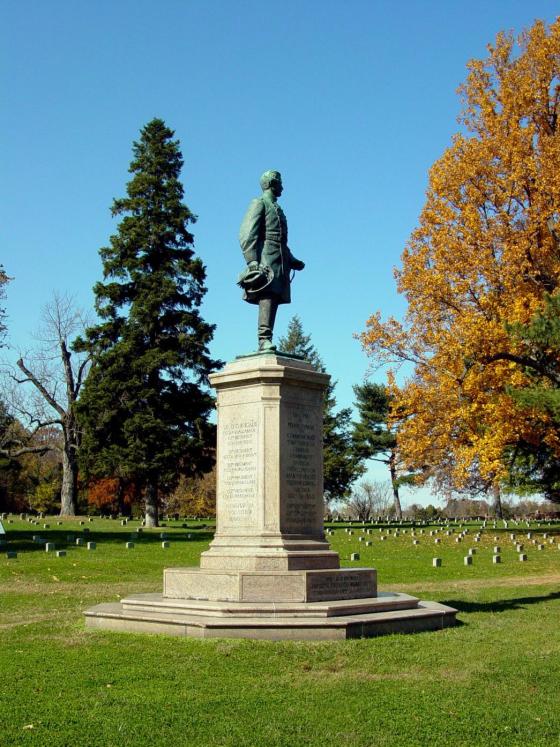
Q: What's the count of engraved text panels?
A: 3